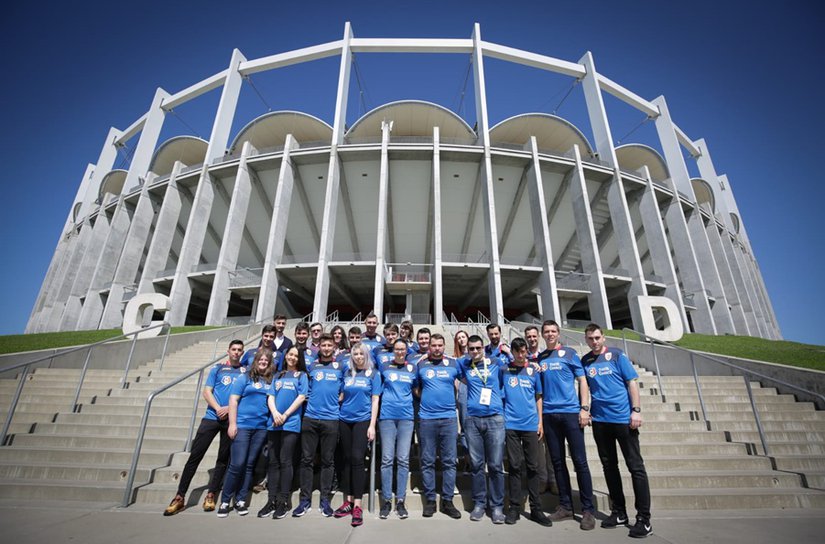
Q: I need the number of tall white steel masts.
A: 10